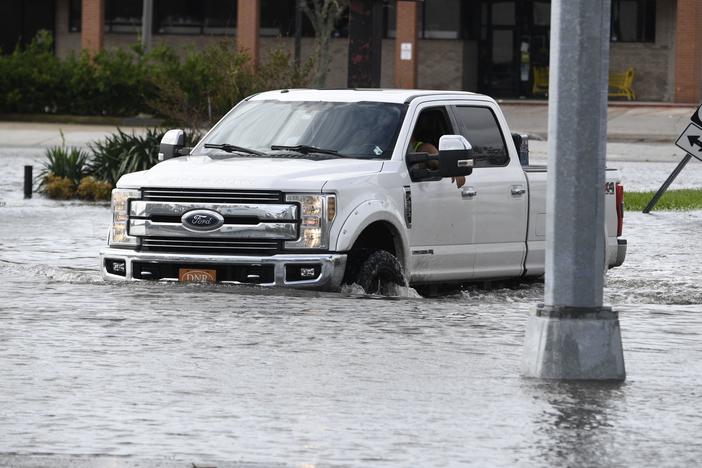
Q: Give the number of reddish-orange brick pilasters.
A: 4